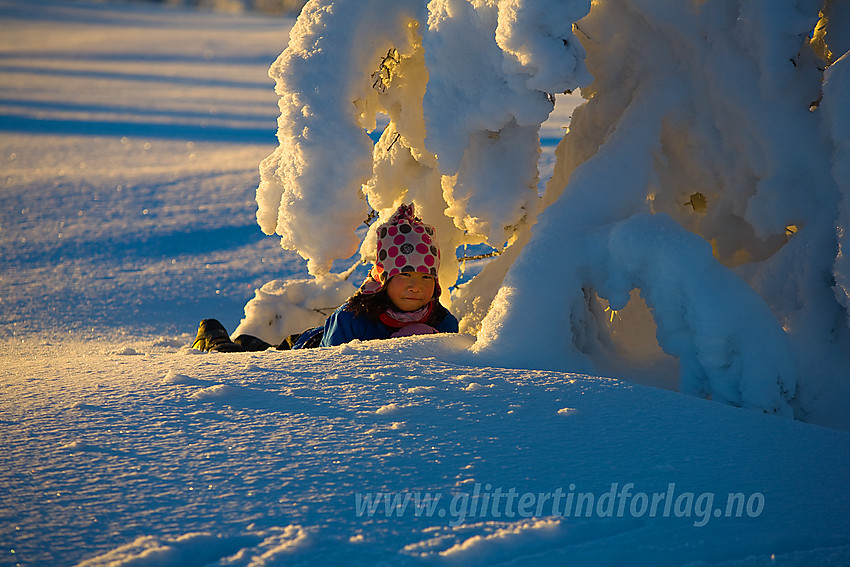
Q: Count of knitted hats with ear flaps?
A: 1